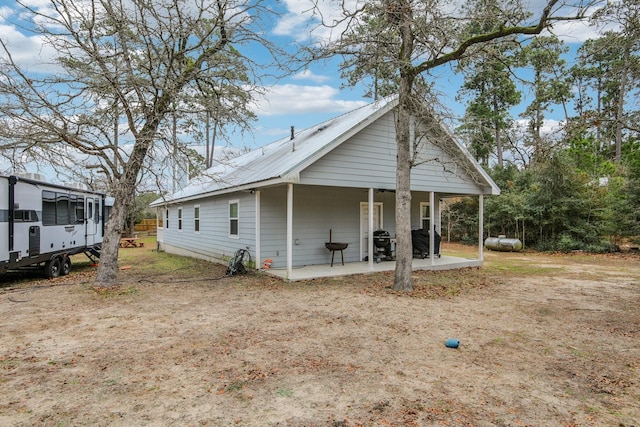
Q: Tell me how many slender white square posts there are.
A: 4